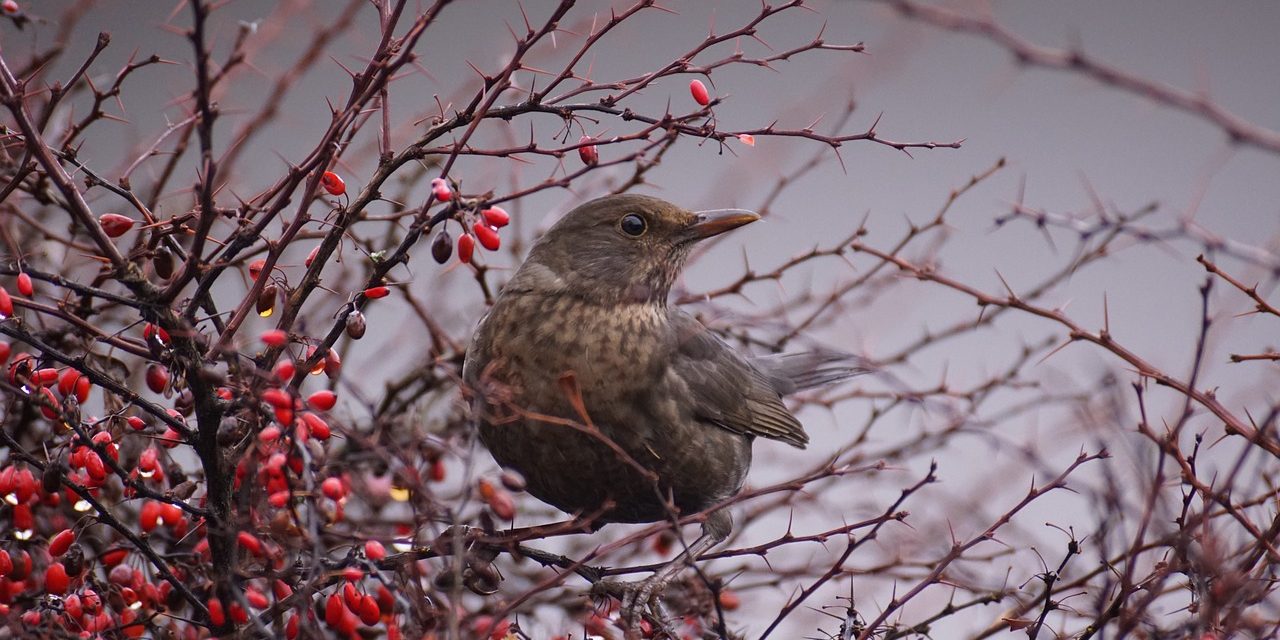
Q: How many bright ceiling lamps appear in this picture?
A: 0